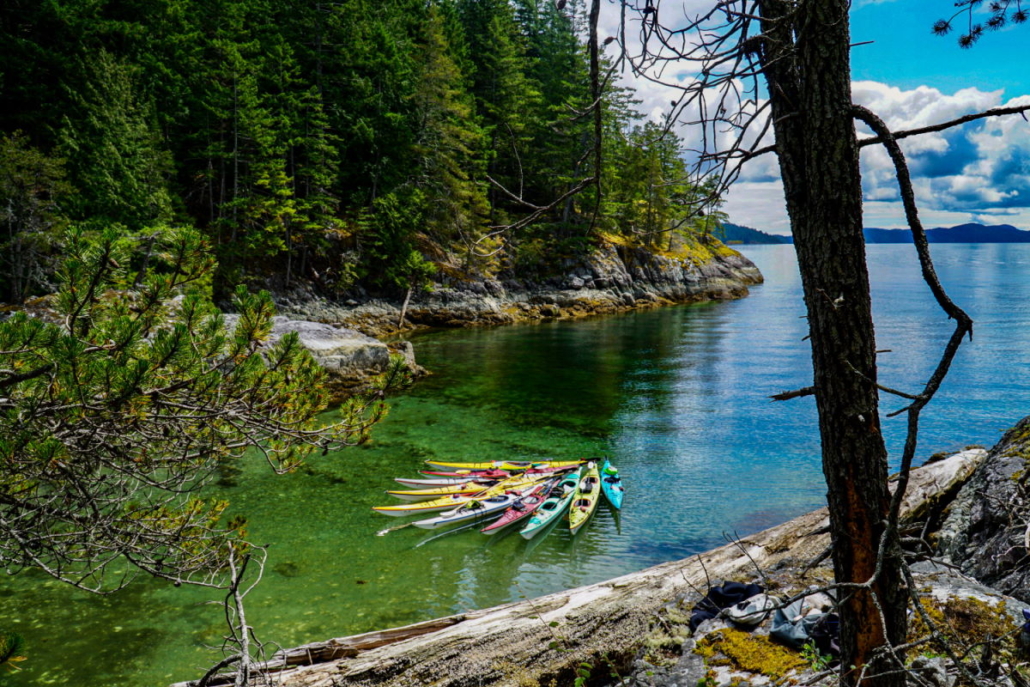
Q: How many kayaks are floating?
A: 10